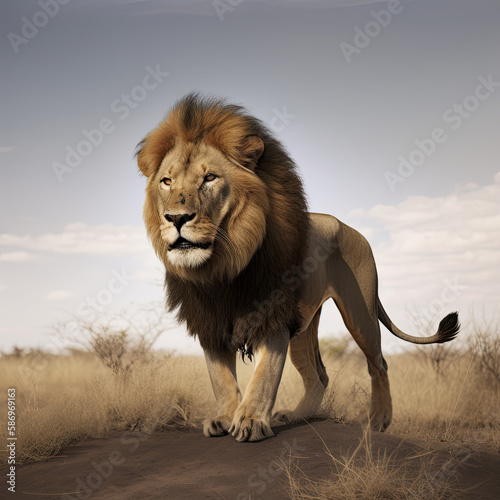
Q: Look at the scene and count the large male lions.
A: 1